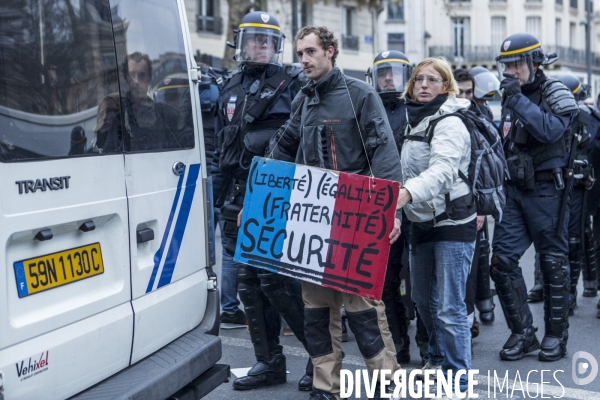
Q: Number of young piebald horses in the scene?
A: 0